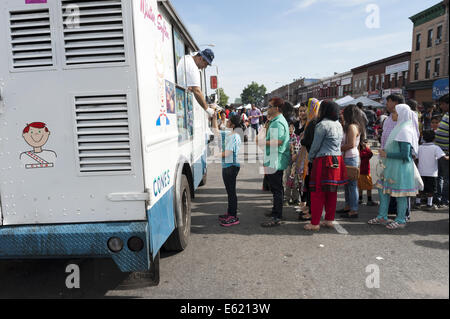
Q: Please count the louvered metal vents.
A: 3